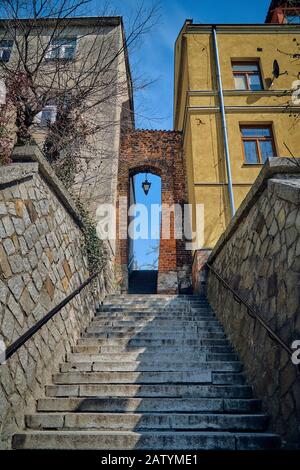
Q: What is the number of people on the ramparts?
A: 0